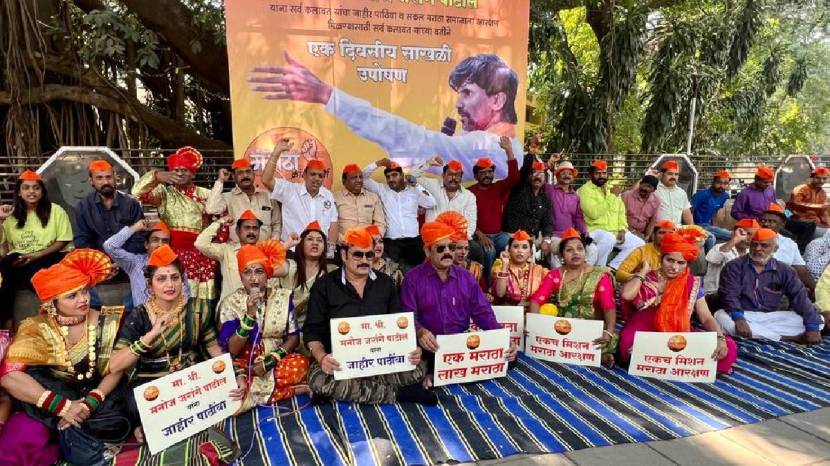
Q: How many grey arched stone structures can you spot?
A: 3